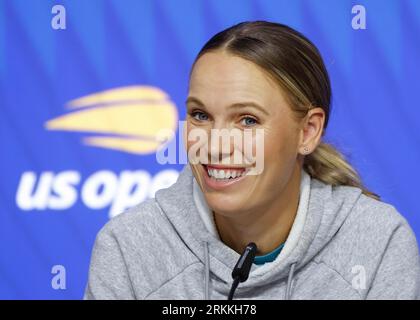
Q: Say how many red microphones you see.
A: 0